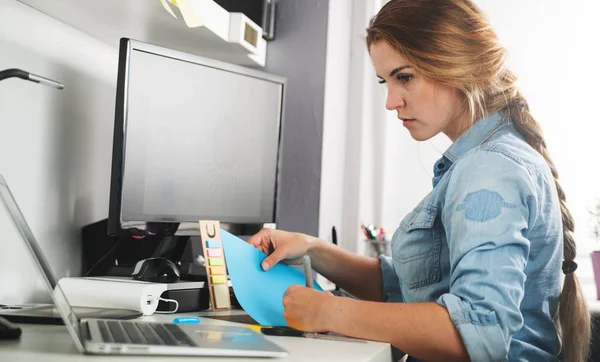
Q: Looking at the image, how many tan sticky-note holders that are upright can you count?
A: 1